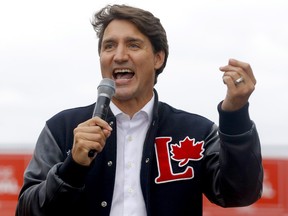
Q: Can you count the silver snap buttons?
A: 5